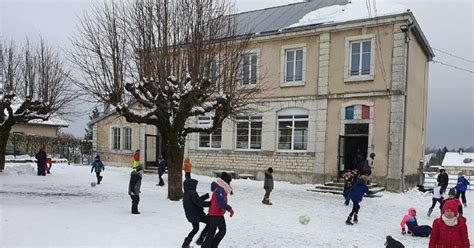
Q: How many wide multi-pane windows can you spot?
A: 3